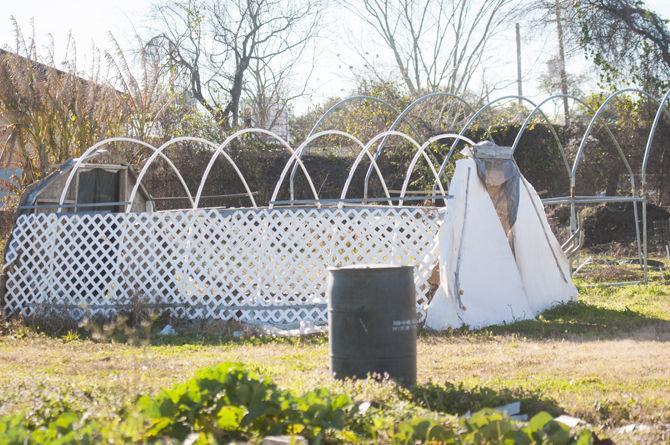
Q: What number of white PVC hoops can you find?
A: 6